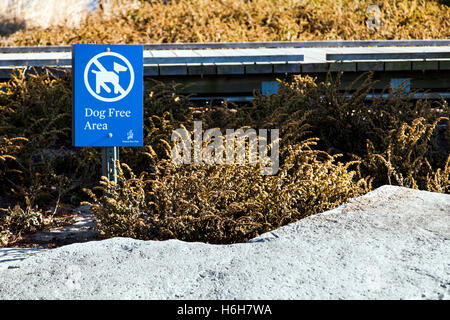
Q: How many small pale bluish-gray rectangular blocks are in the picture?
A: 2